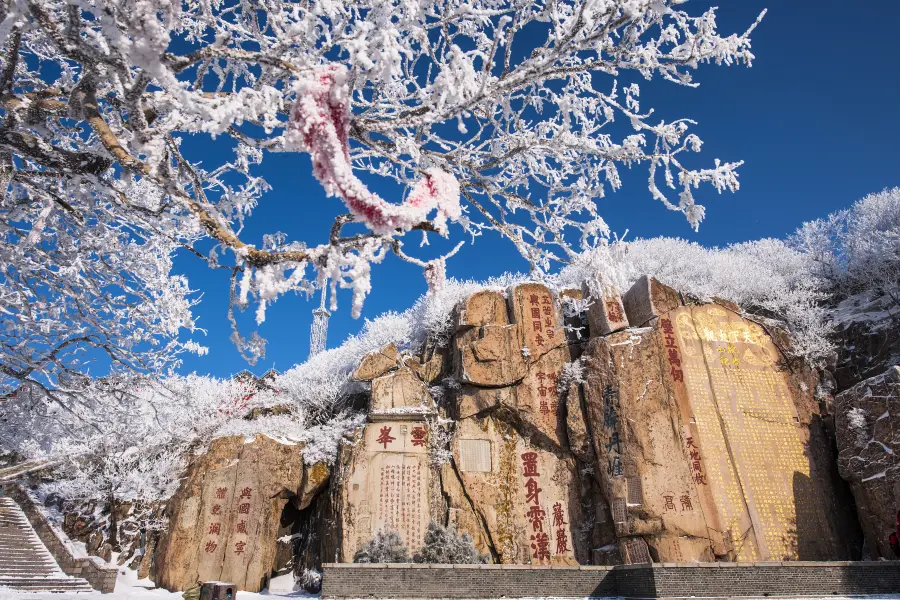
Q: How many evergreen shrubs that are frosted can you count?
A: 2